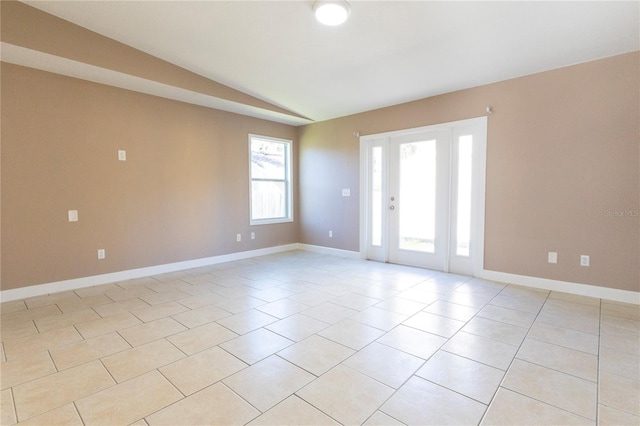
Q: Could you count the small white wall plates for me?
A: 9